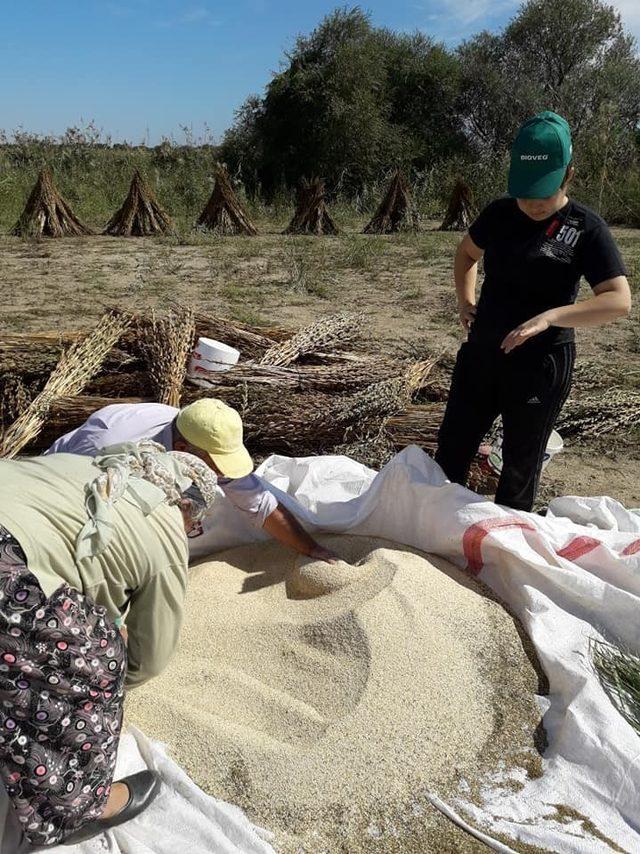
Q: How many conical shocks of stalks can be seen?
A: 6